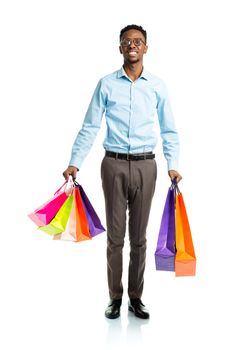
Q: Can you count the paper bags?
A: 7